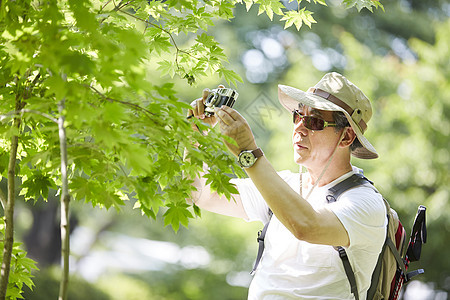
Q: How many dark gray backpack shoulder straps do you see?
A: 2